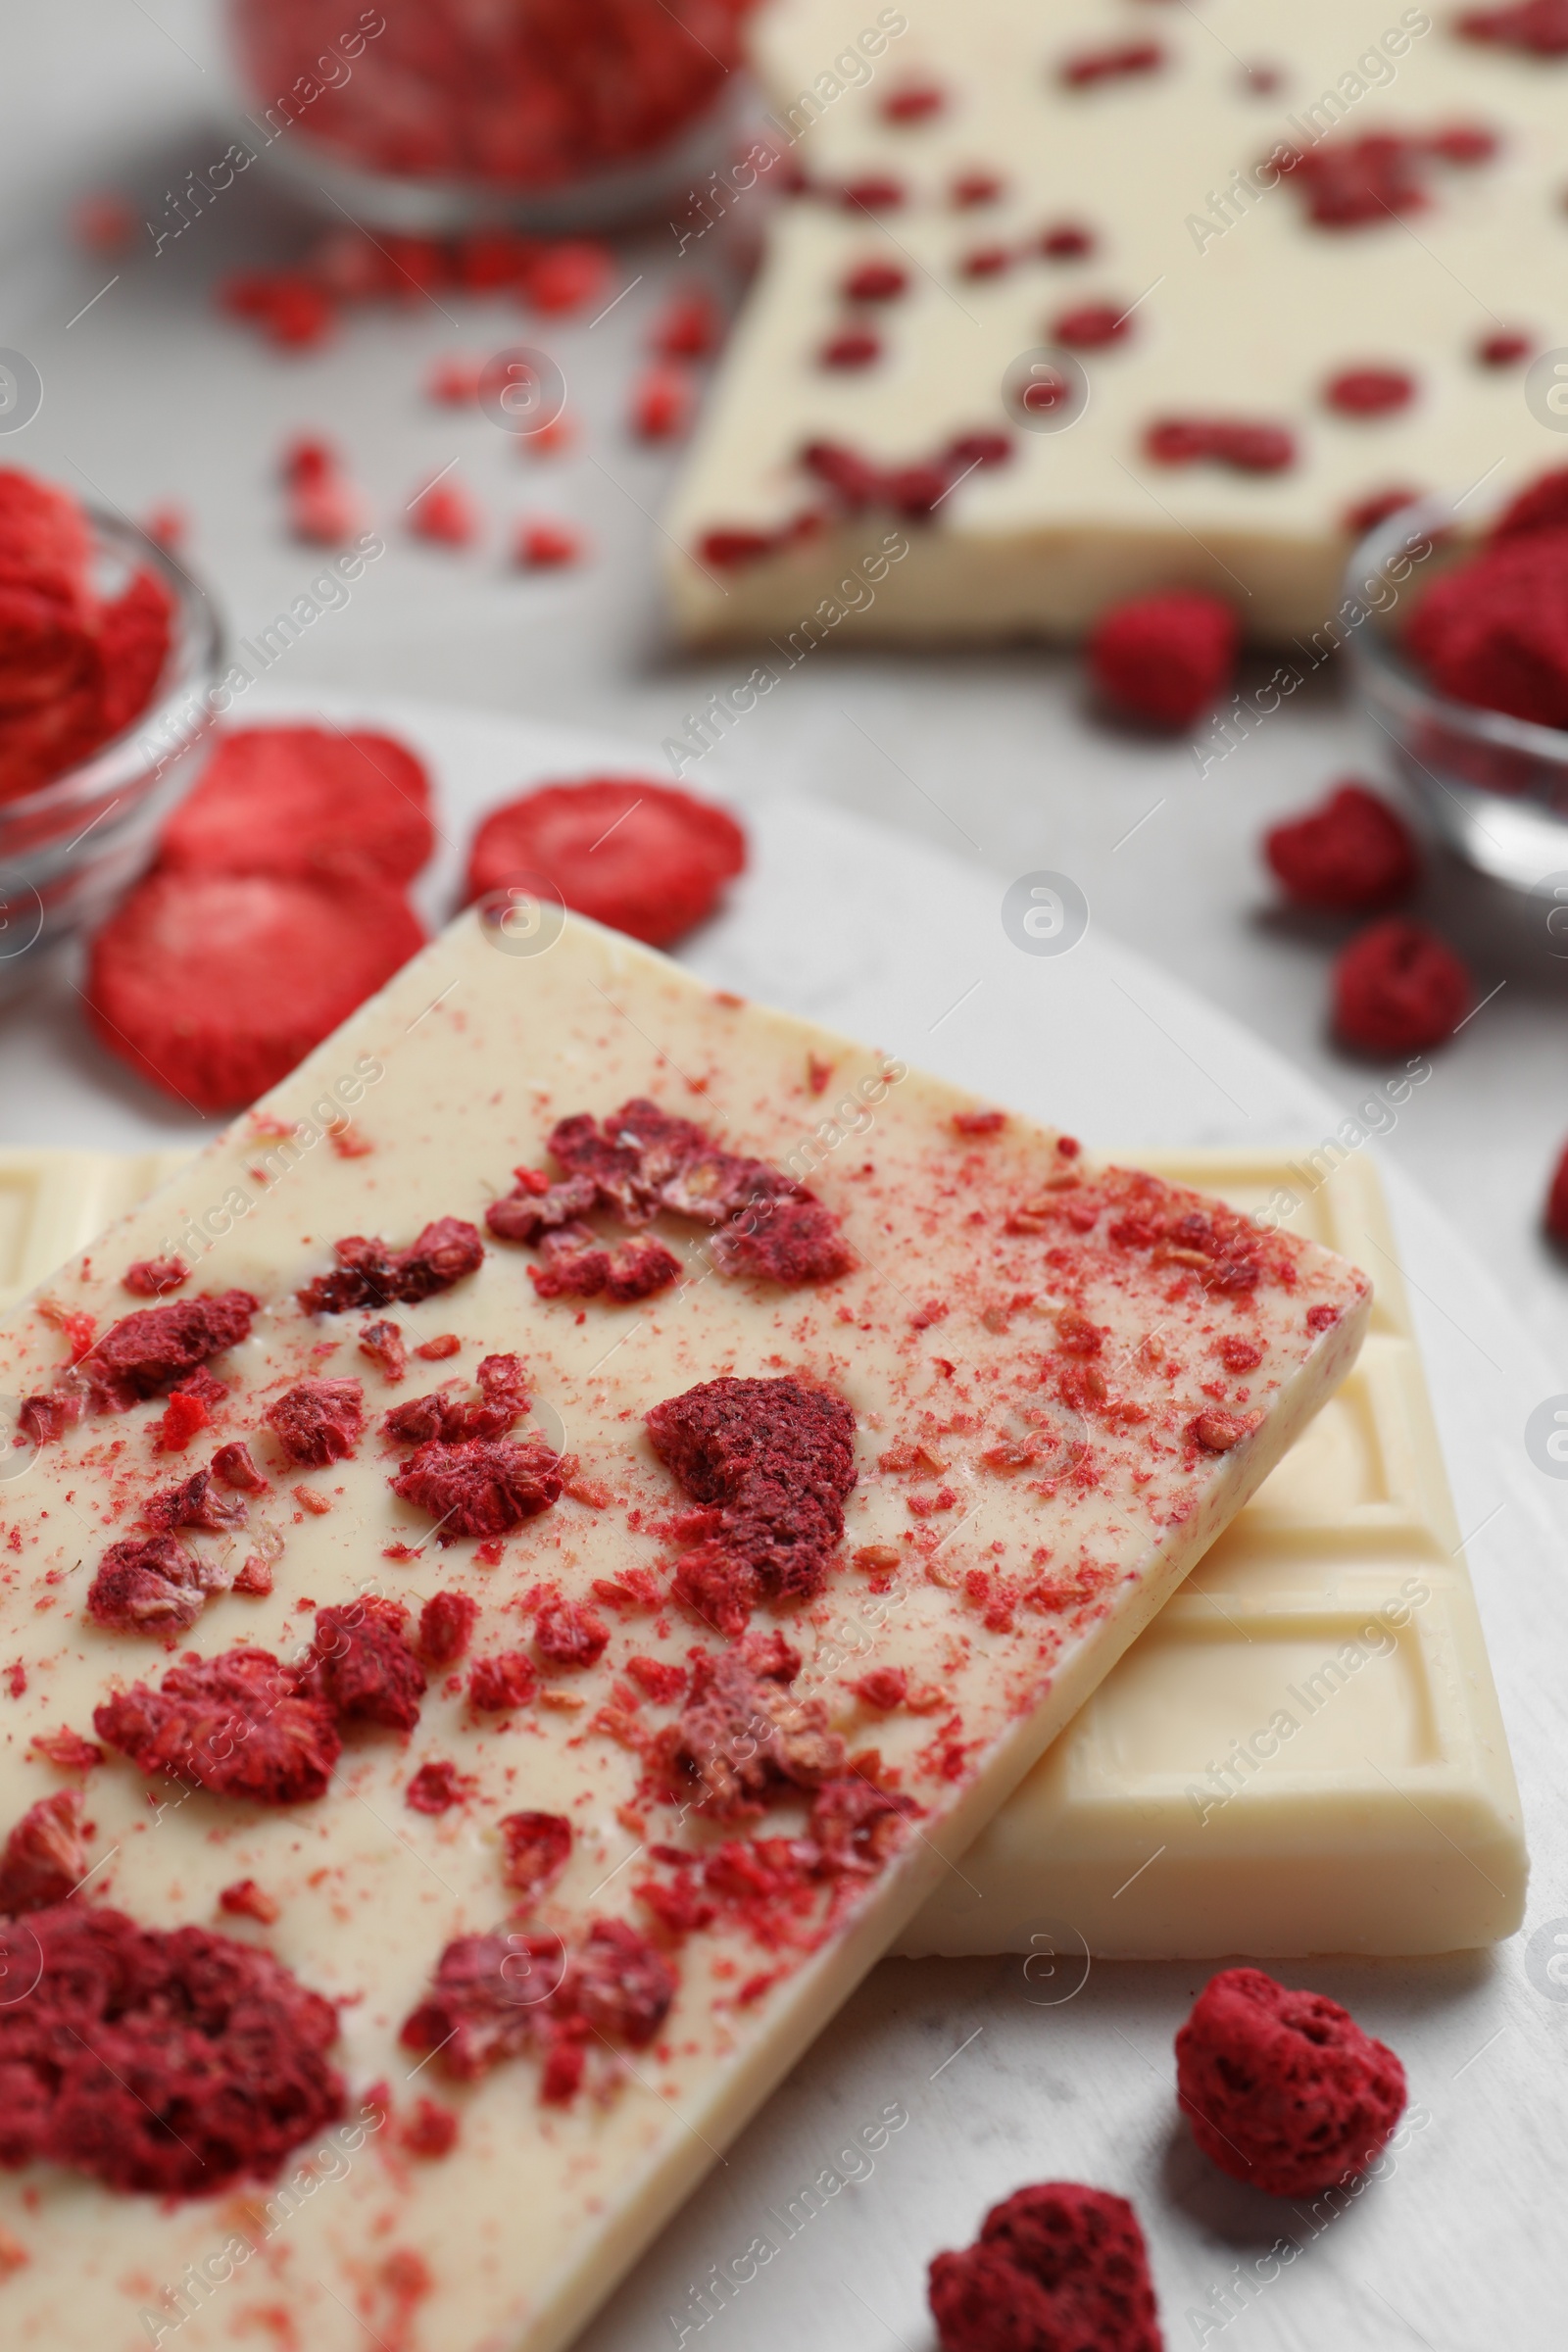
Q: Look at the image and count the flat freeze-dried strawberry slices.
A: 3